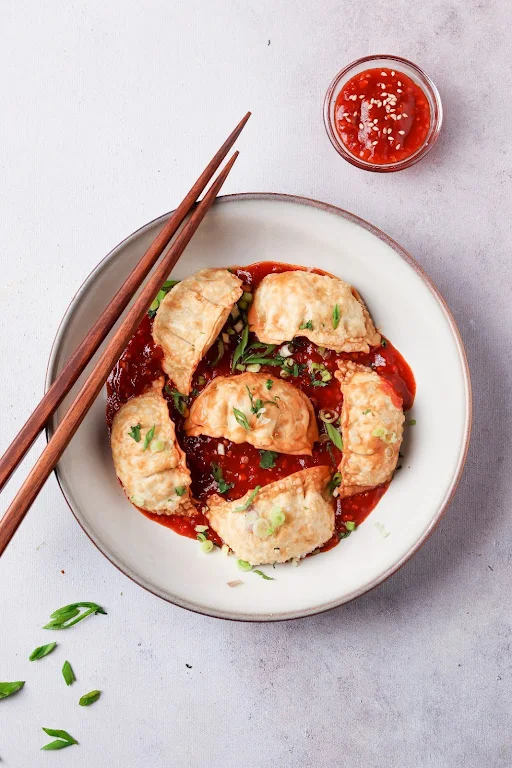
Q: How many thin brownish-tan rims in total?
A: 1